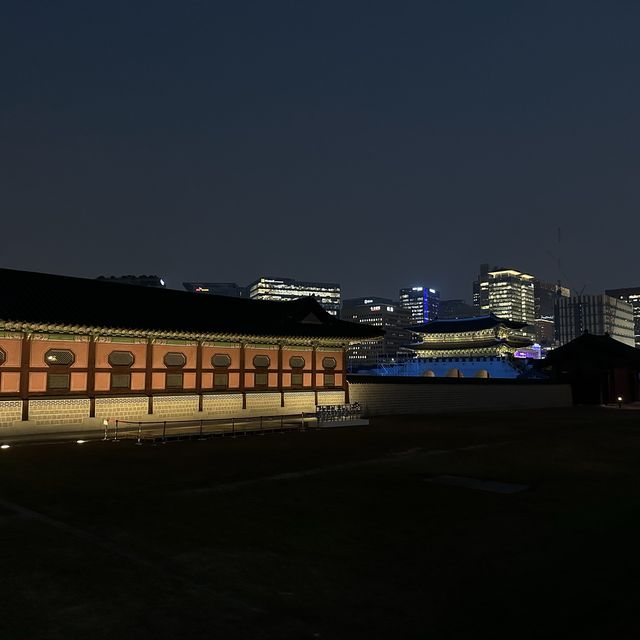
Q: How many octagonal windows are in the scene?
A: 8